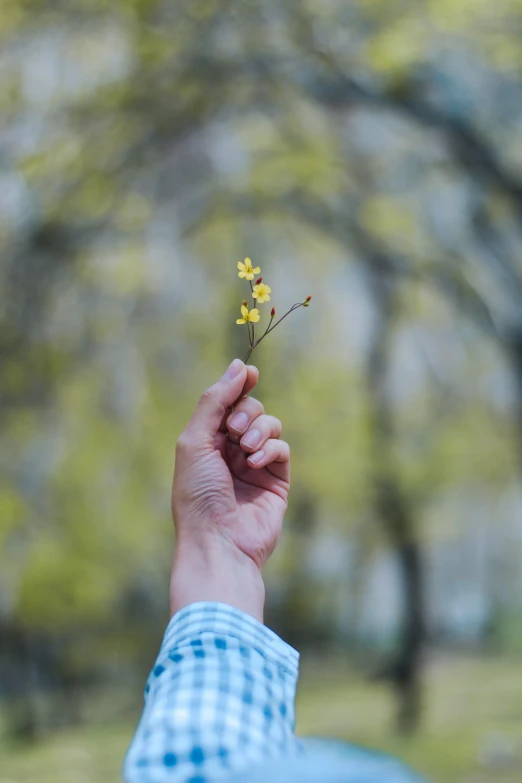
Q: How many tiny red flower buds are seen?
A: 4